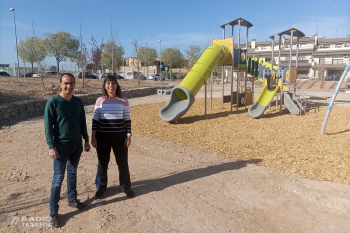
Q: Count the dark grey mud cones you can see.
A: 0